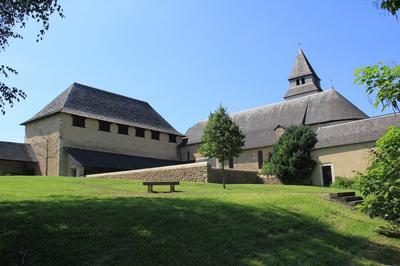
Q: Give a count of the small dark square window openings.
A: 6